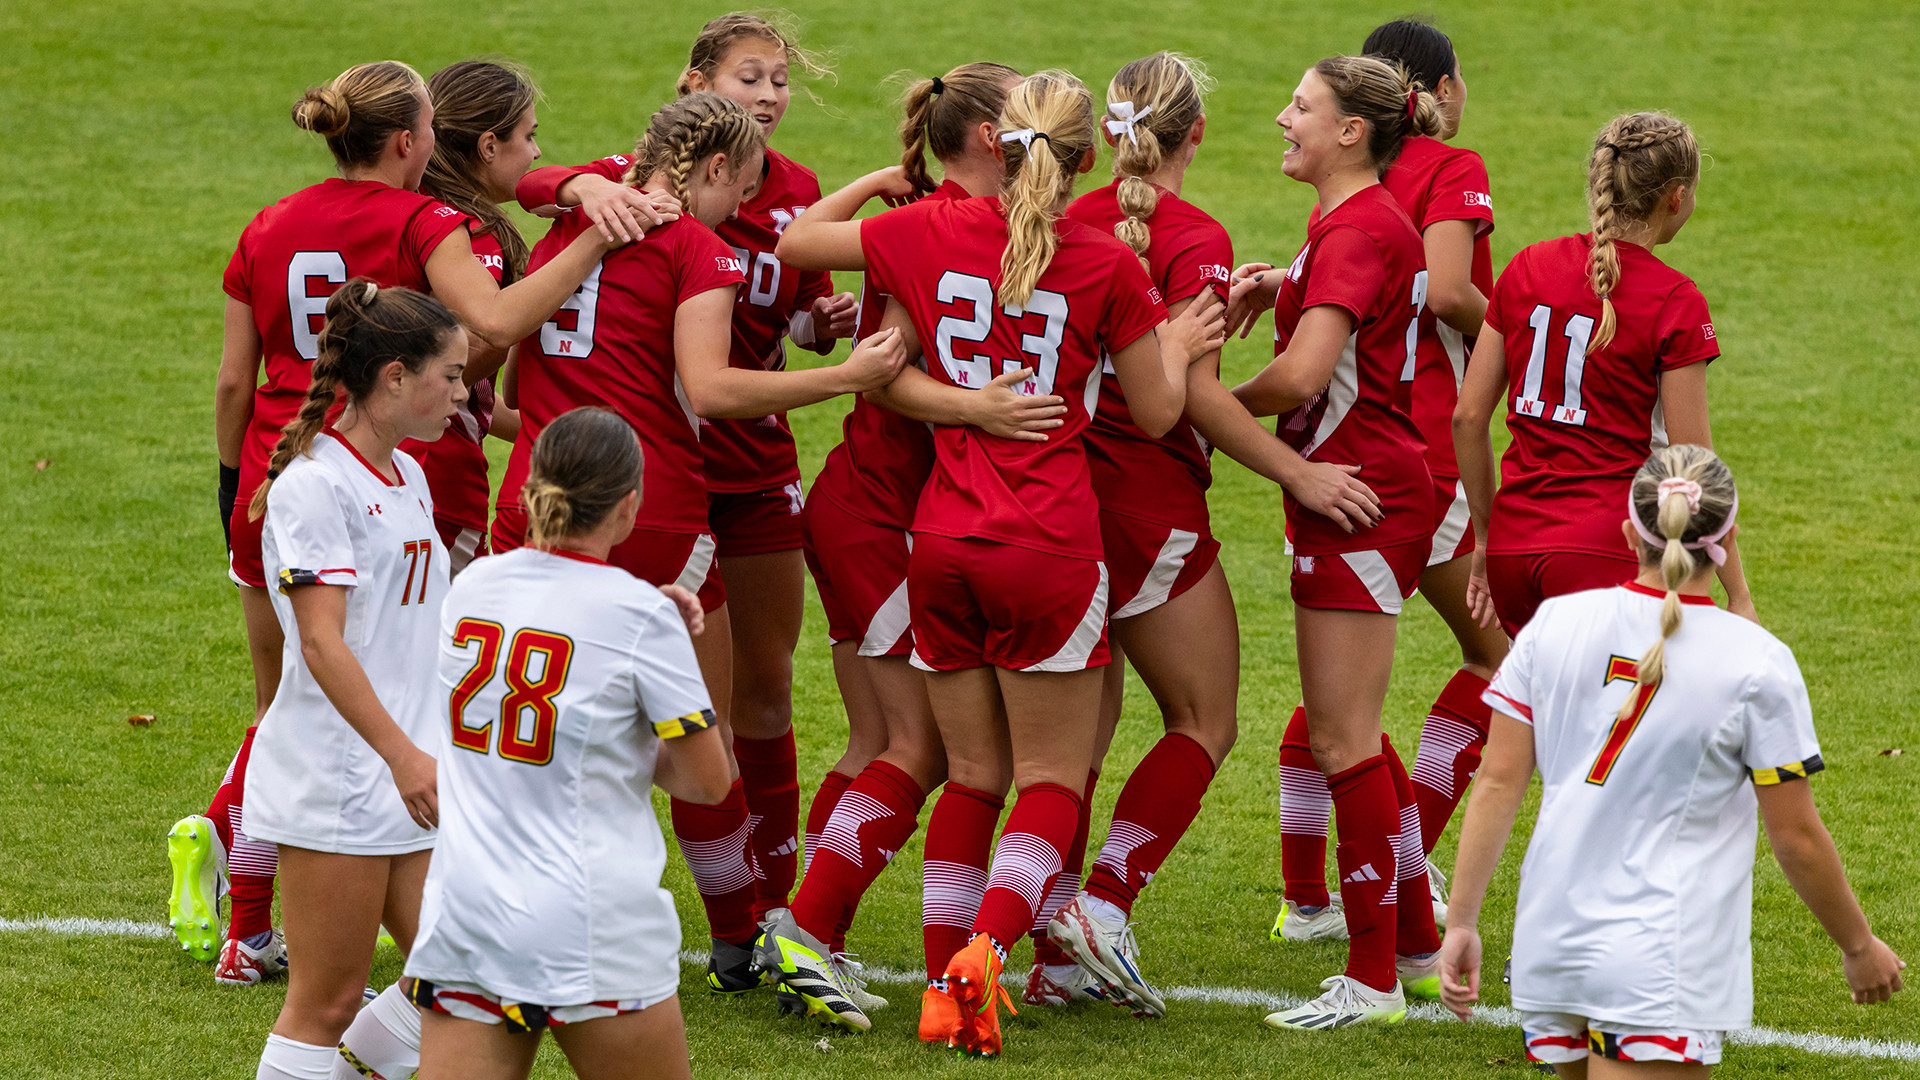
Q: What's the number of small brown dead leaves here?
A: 3